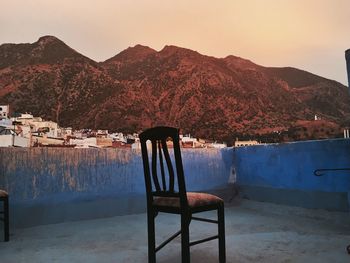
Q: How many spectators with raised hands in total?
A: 0